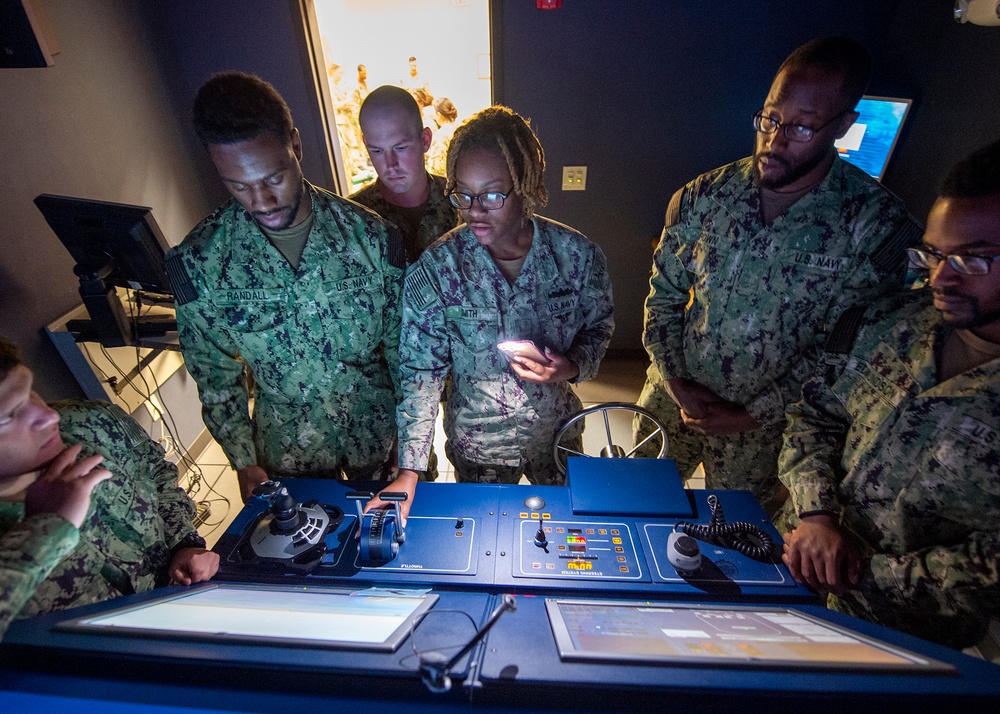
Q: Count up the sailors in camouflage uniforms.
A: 6